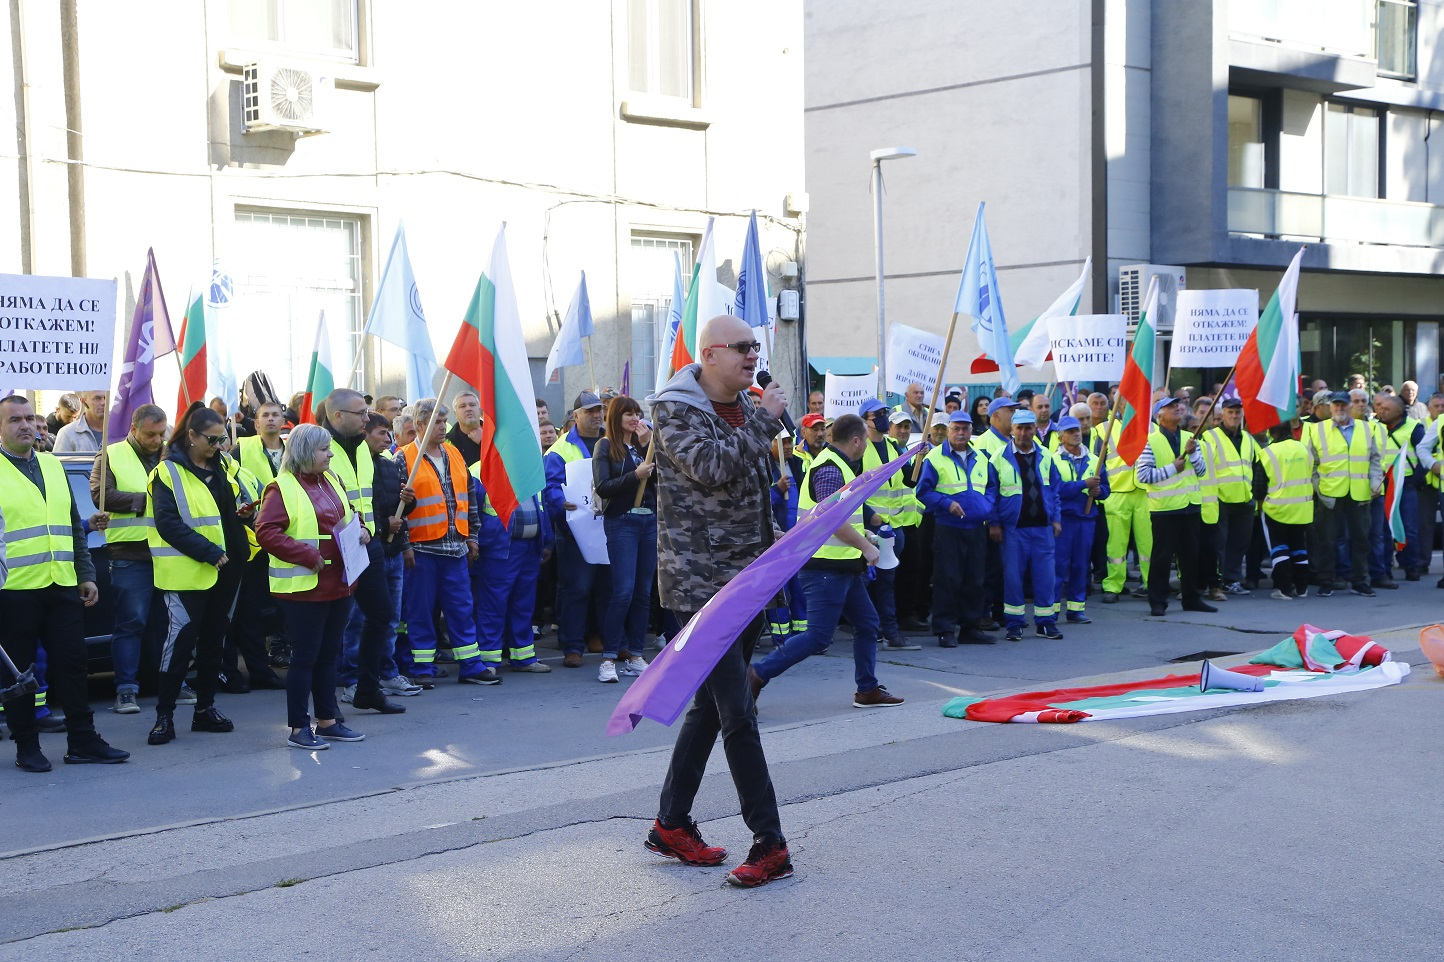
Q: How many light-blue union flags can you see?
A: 6